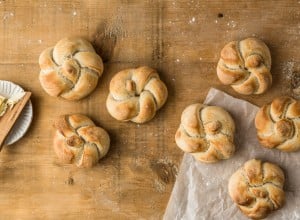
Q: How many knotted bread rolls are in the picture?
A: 7